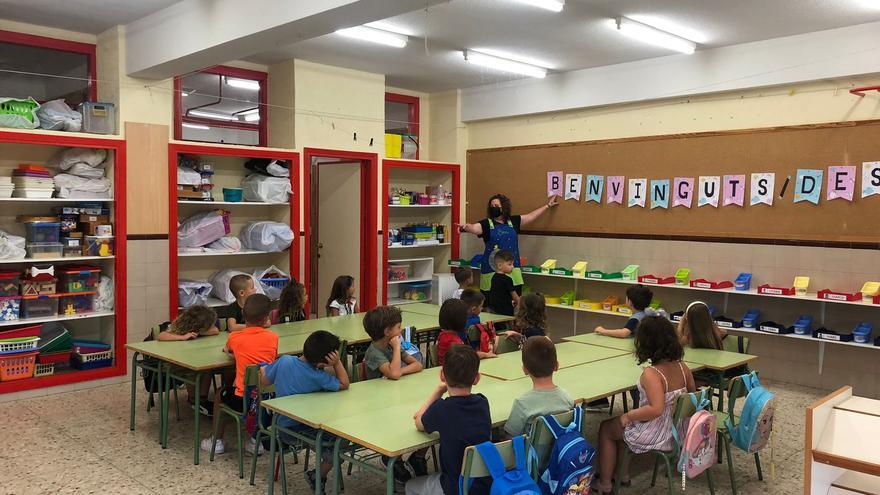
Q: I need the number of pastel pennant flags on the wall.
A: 13